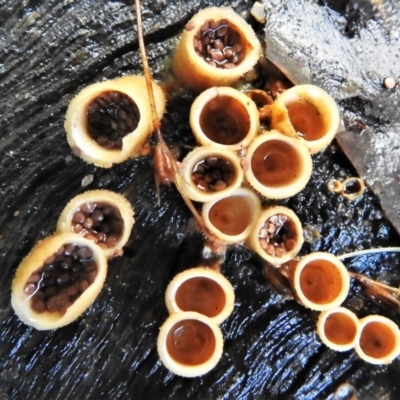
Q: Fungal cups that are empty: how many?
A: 9